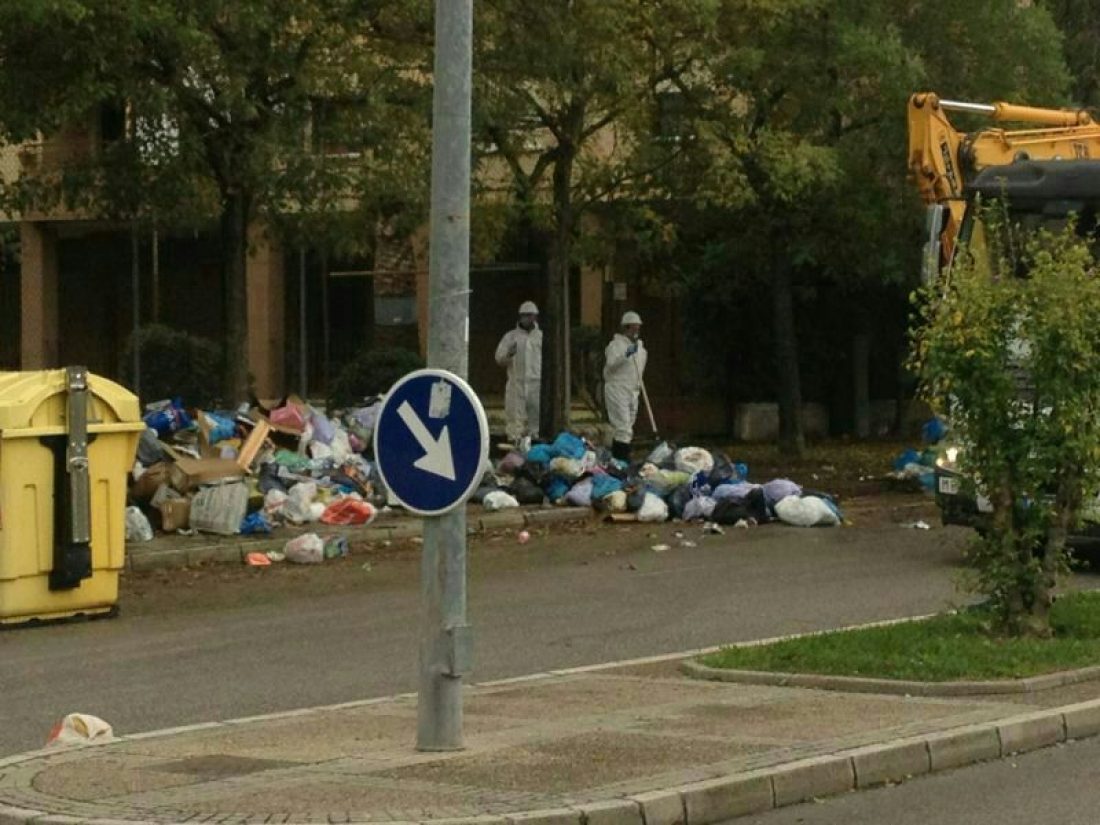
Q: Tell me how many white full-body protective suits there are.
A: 2